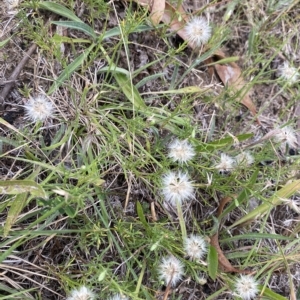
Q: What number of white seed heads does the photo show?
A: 13